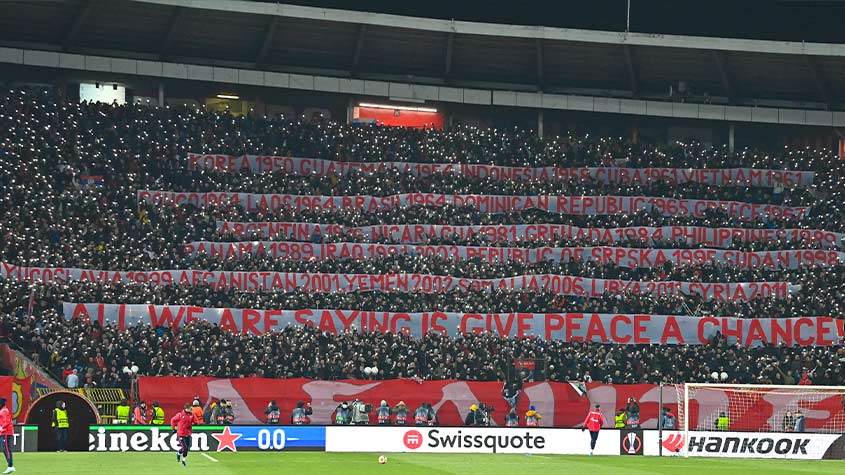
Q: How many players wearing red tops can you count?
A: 3